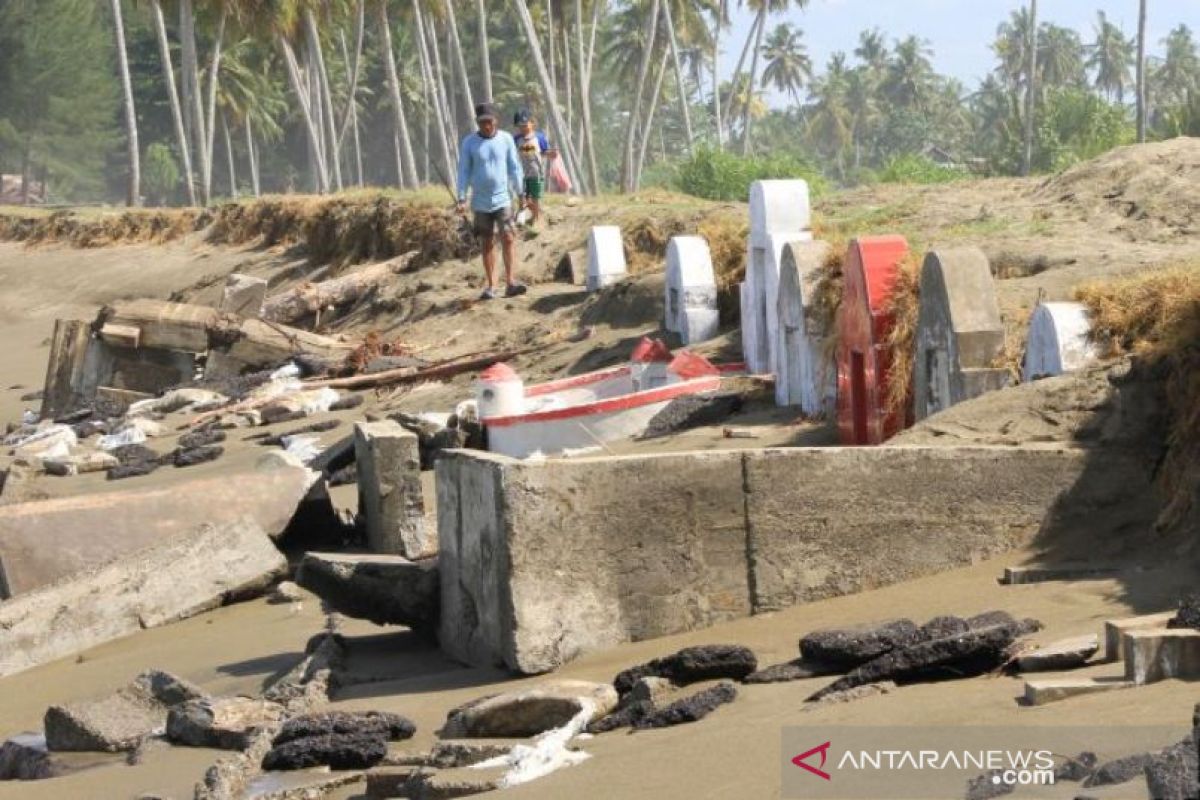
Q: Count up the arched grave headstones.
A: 7